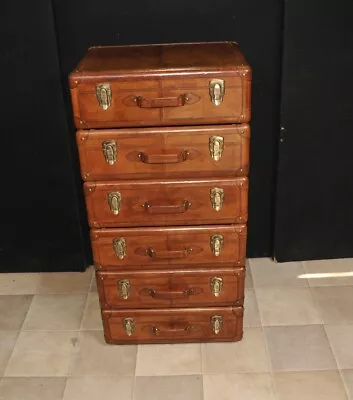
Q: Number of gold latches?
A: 12